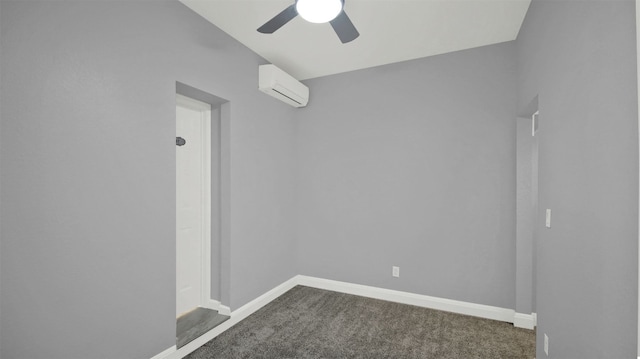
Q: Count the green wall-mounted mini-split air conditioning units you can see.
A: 0